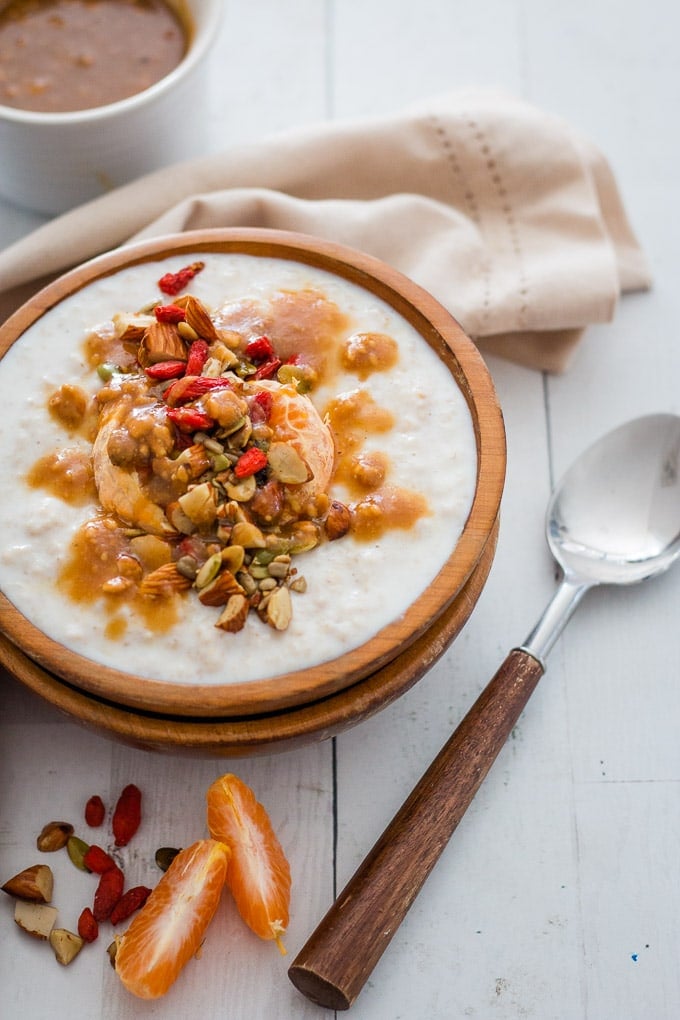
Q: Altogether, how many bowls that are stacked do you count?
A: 2